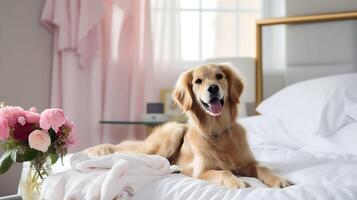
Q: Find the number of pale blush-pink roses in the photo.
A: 1